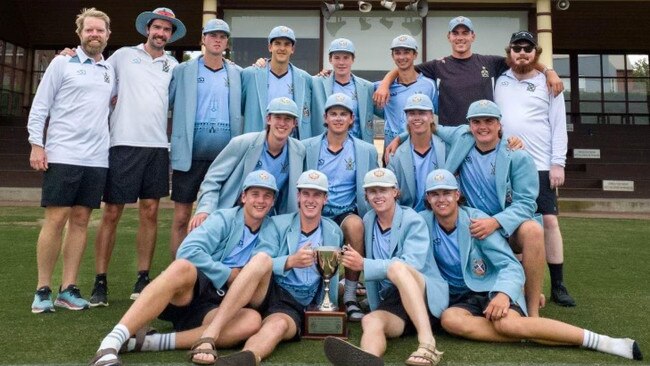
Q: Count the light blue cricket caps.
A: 13